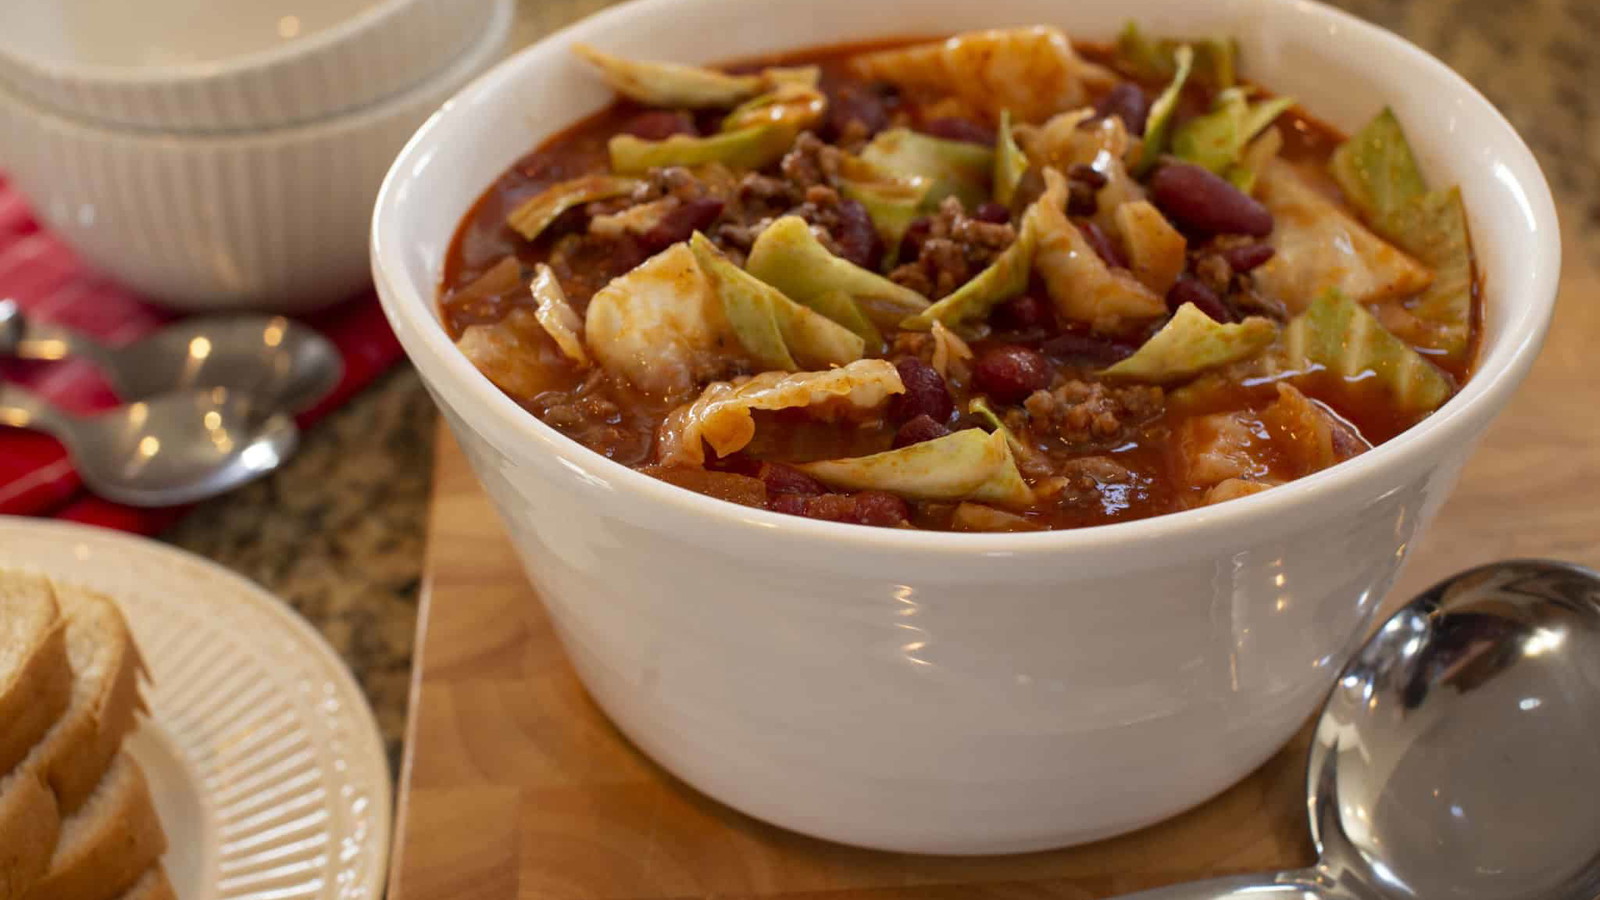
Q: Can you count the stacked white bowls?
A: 2